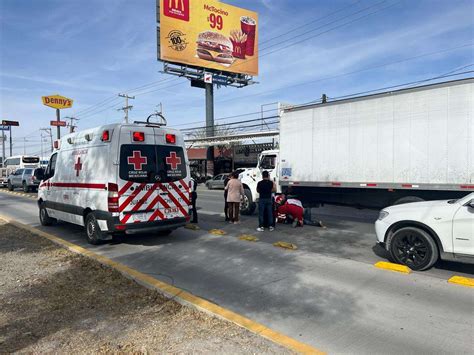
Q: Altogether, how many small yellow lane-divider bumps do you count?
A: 6